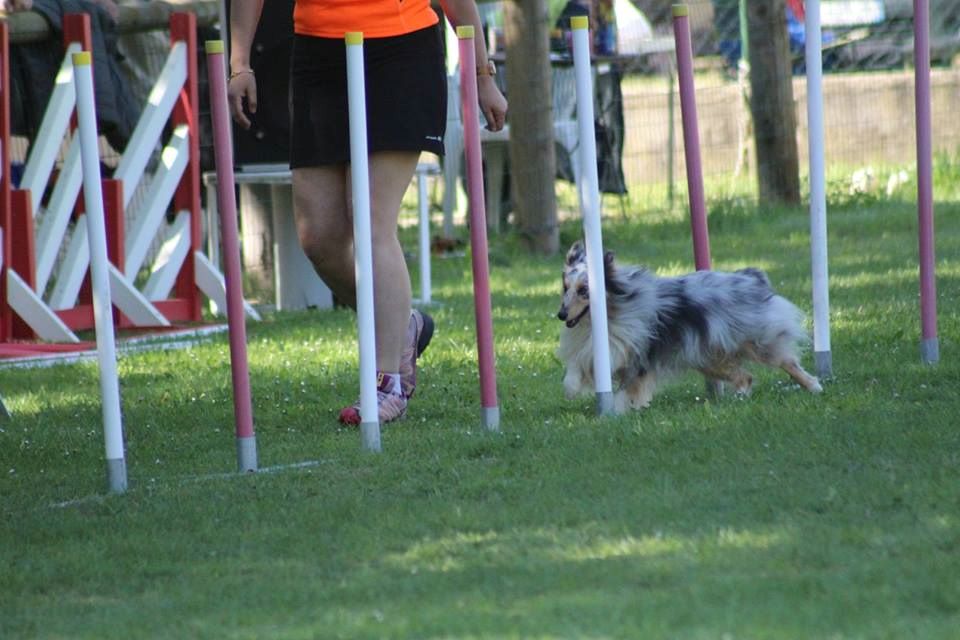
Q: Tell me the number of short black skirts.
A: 1